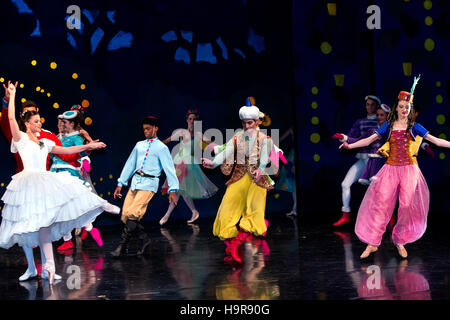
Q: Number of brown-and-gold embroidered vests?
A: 1